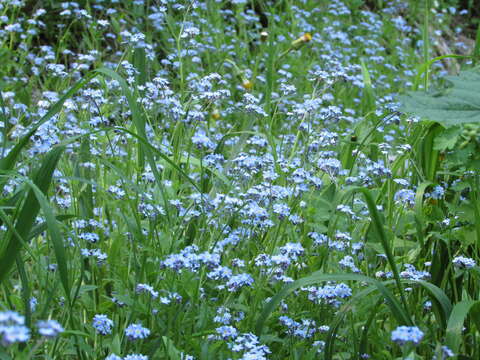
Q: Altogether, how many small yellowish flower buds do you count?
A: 3